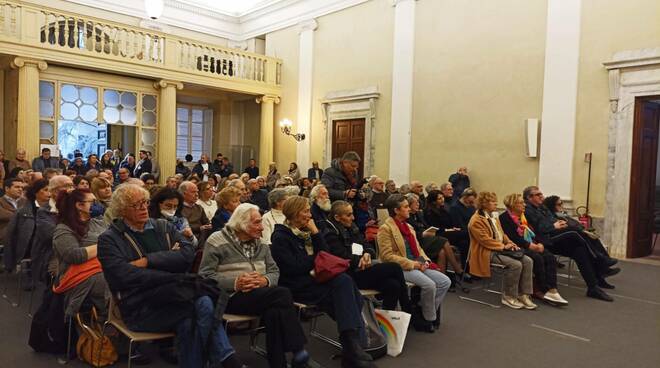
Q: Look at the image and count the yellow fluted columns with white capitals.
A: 3